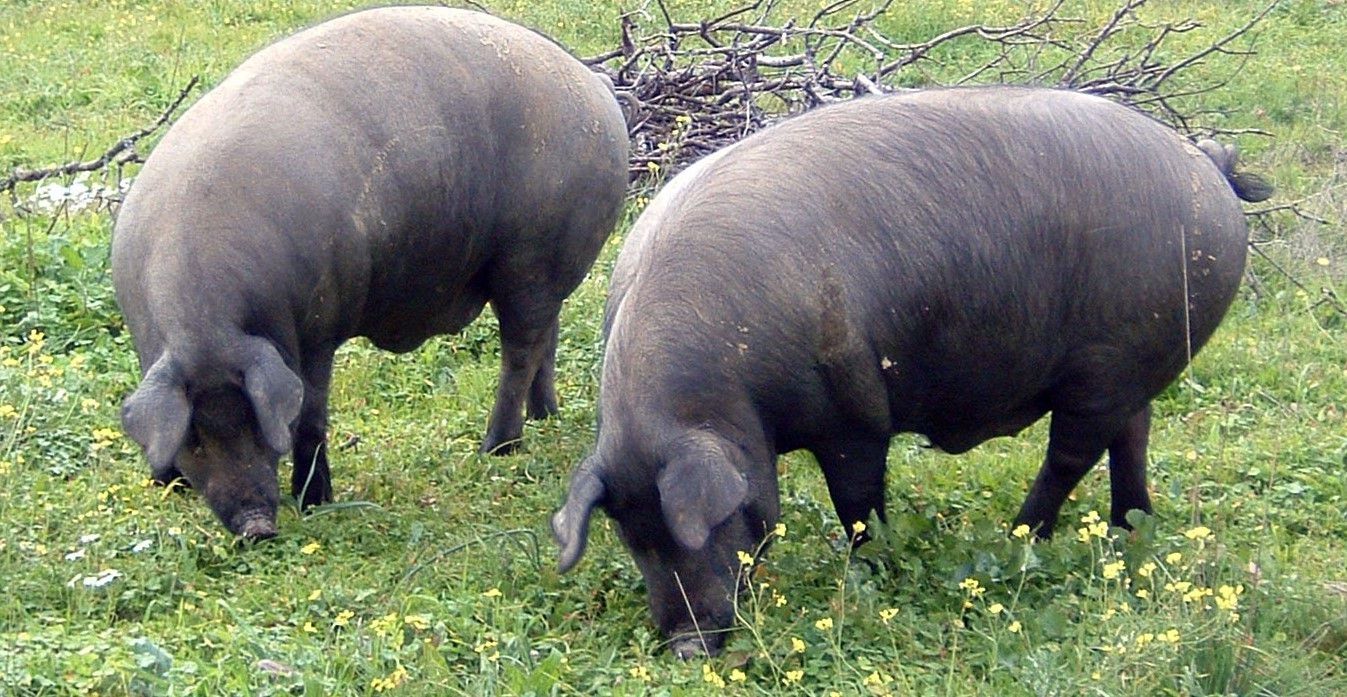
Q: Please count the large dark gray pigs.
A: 2